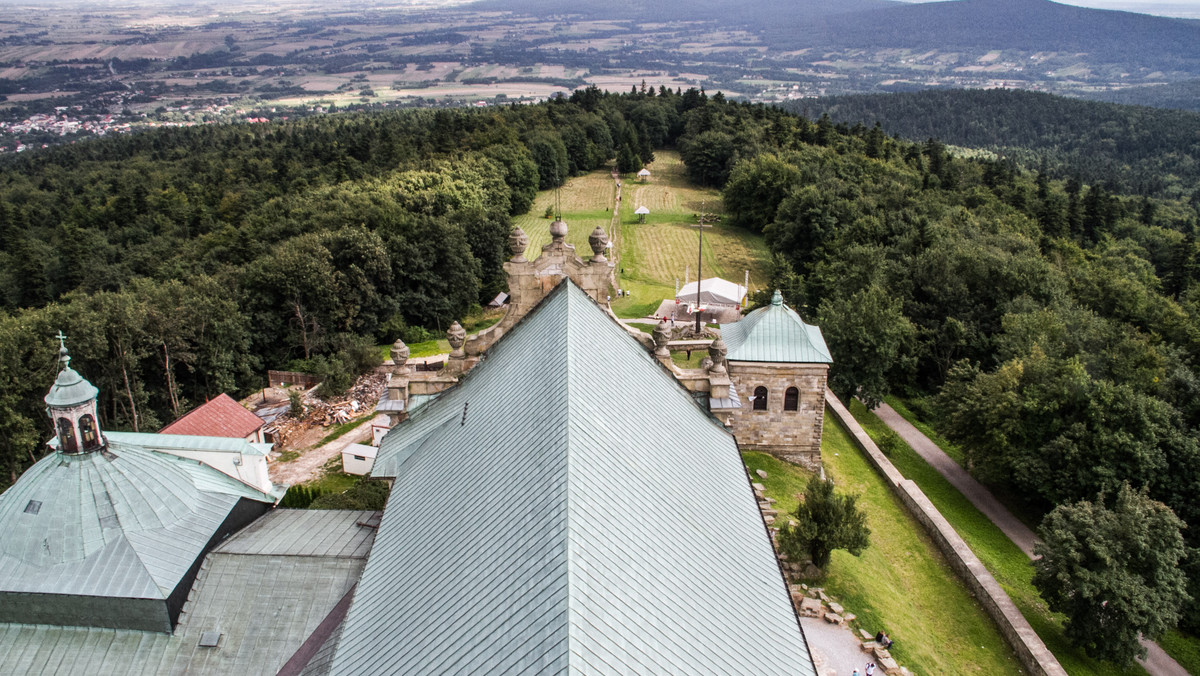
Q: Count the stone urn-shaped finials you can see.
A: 6